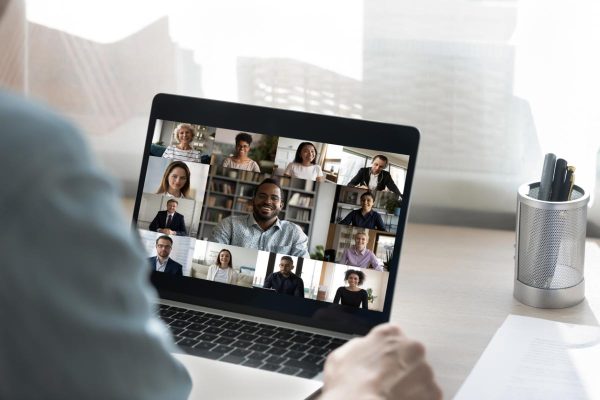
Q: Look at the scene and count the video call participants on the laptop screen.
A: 13